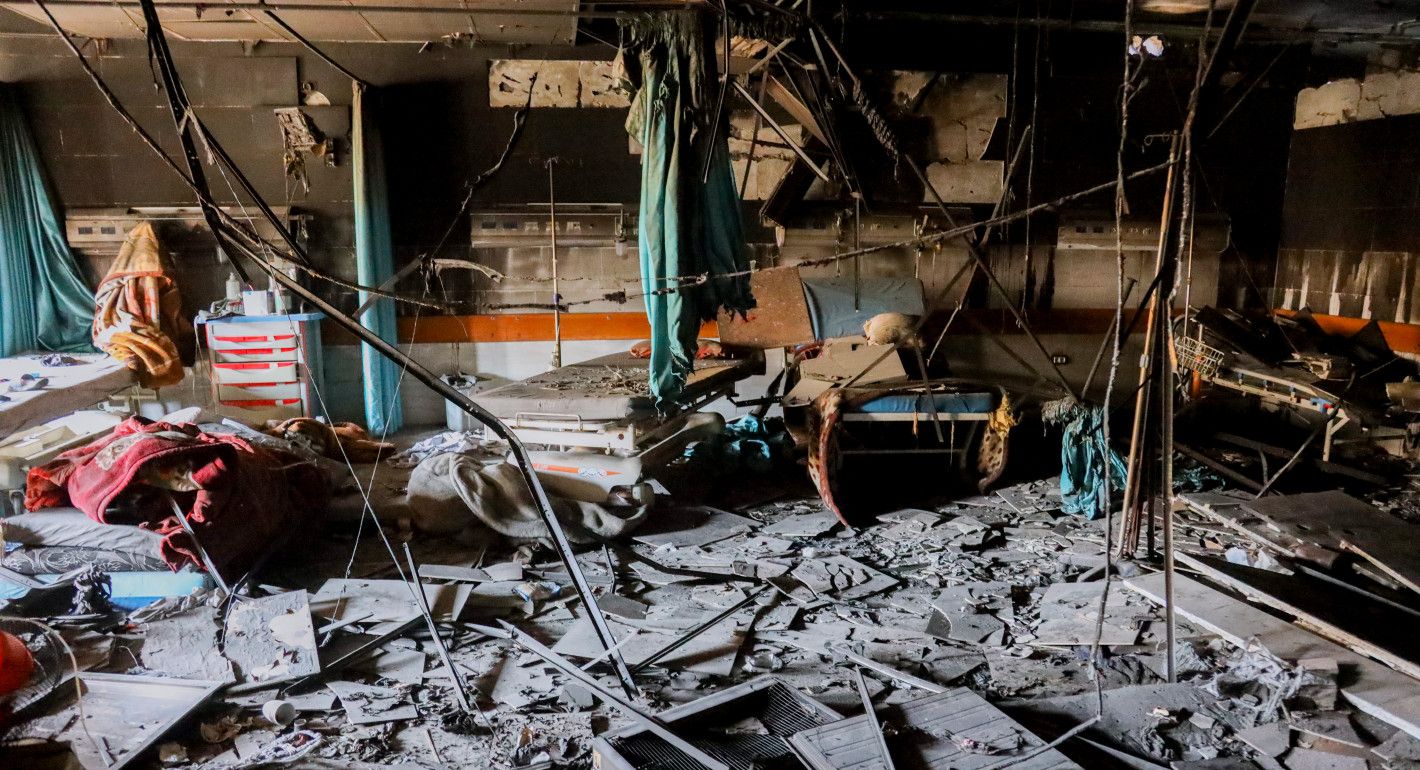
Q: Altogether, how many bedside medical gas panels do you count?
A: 4